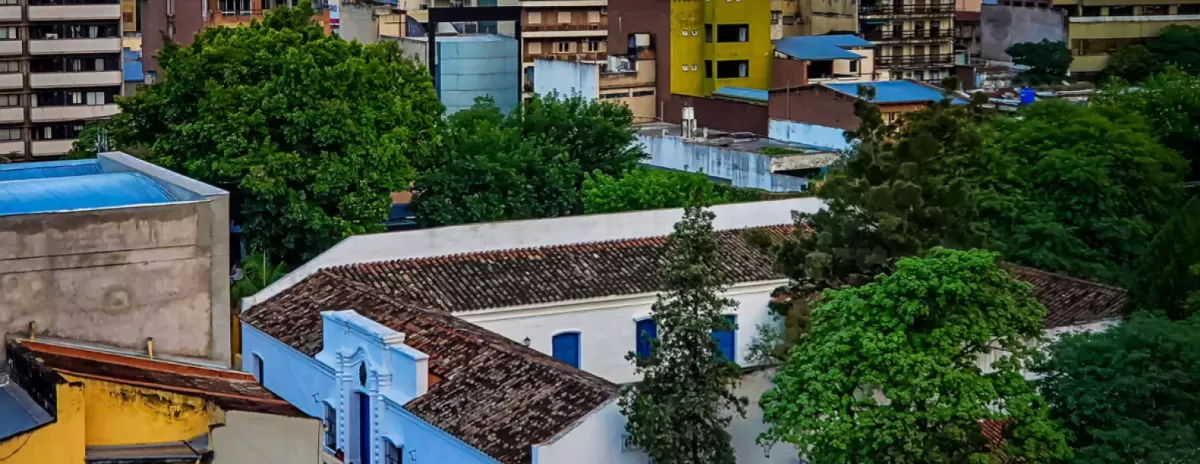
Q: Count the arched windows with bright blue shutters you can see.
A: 3